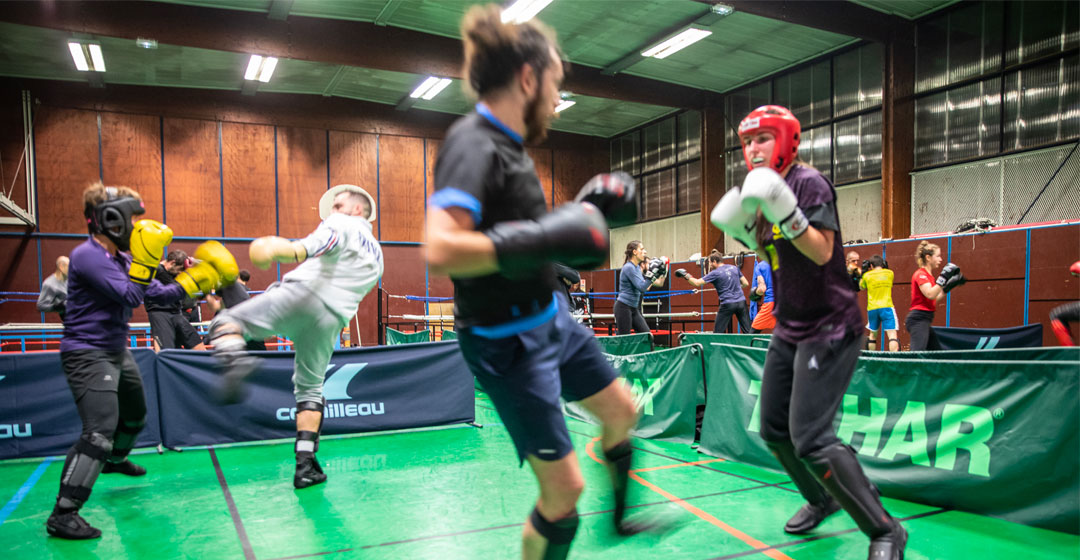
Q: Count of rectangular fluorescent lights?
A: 6